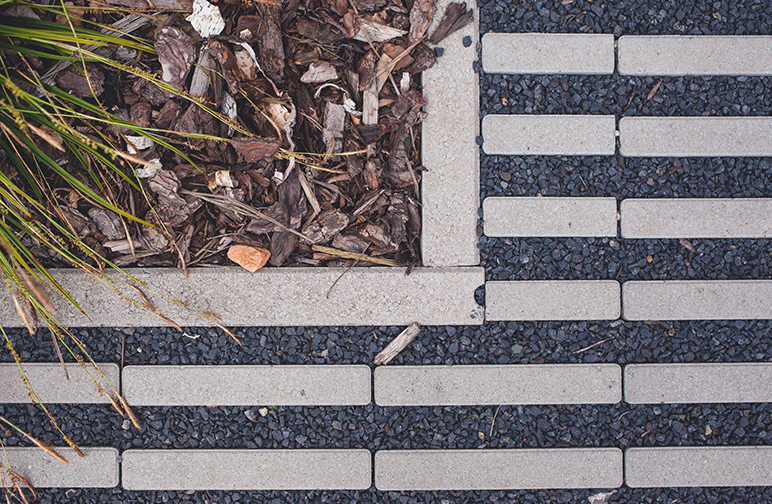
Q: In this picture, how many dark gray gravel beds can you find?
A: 7